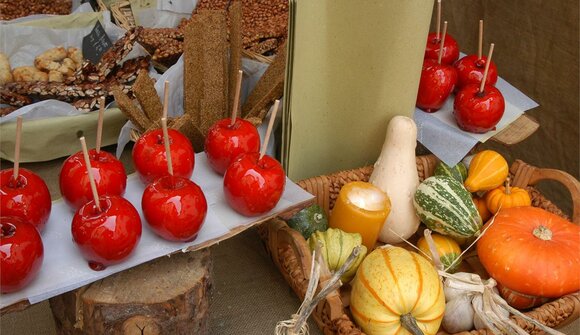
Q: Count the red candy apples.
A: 12